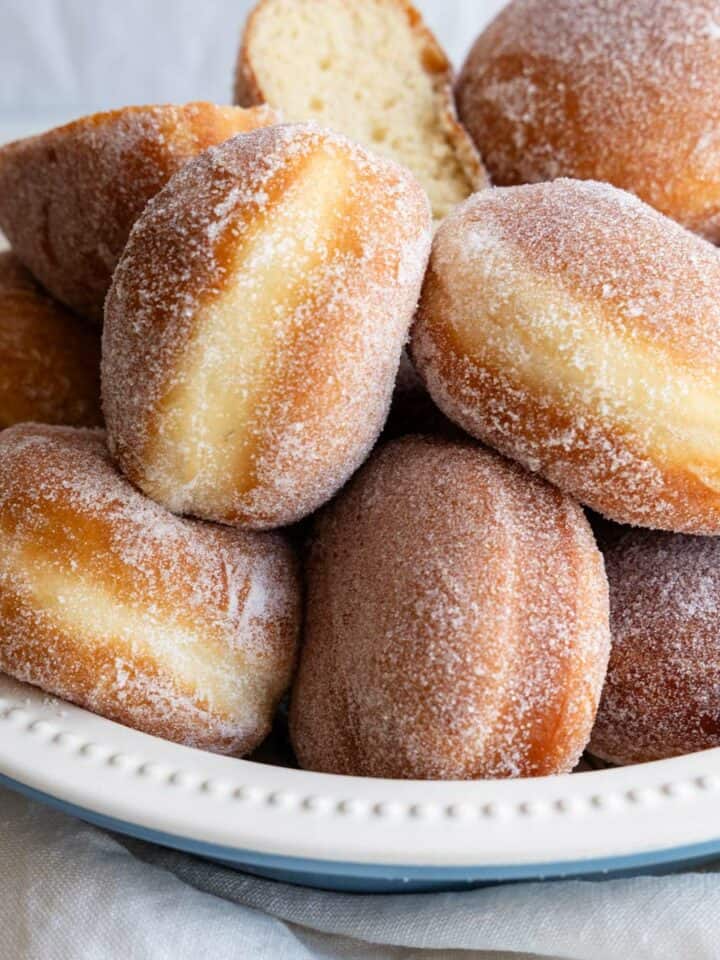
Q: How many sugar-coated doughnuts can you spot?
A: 9